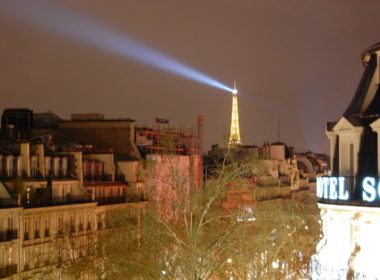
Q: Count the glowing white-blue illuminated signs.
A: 1